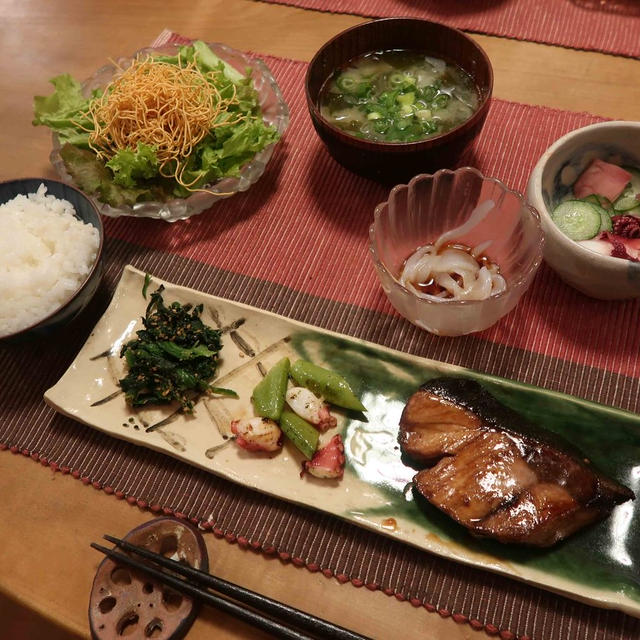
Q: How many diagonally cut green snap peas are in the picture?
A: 3